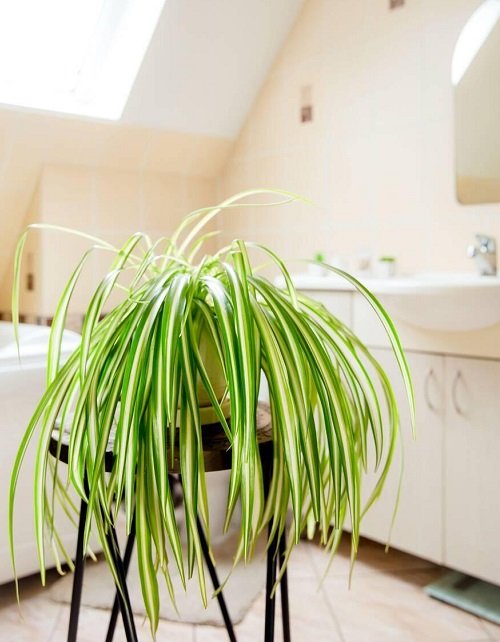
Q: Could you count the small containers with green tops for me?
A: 2